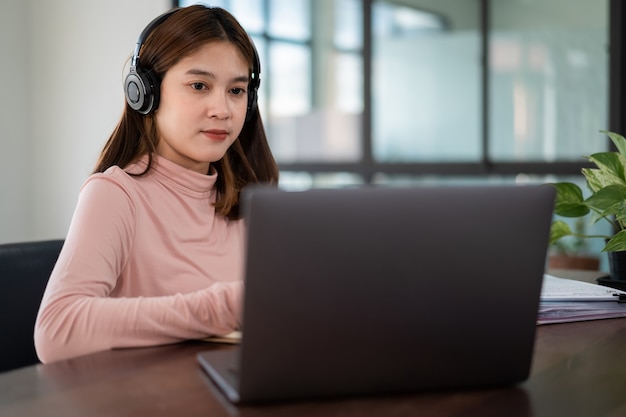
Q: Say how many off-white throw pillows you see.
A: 0